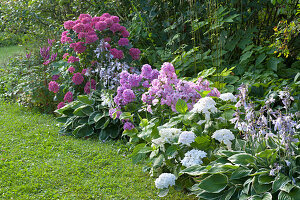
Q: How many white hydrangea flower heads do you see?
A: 7